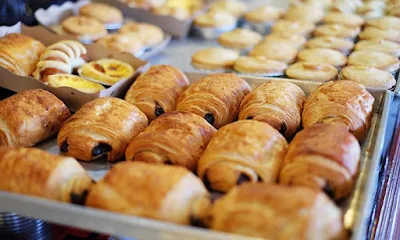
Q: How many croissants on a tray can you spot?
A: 12